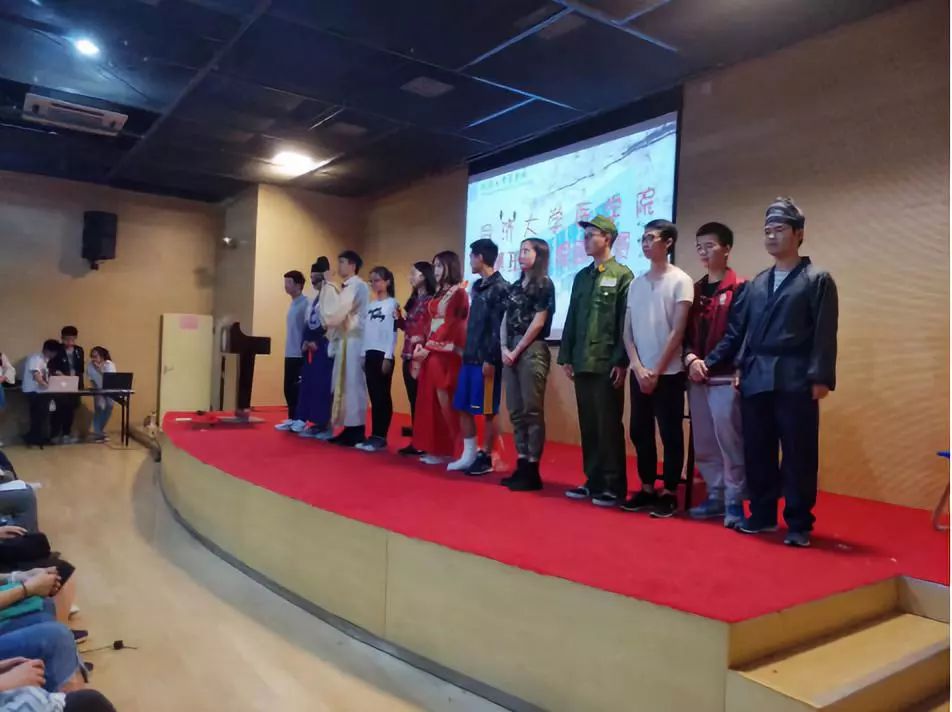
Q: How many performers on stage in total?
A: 12